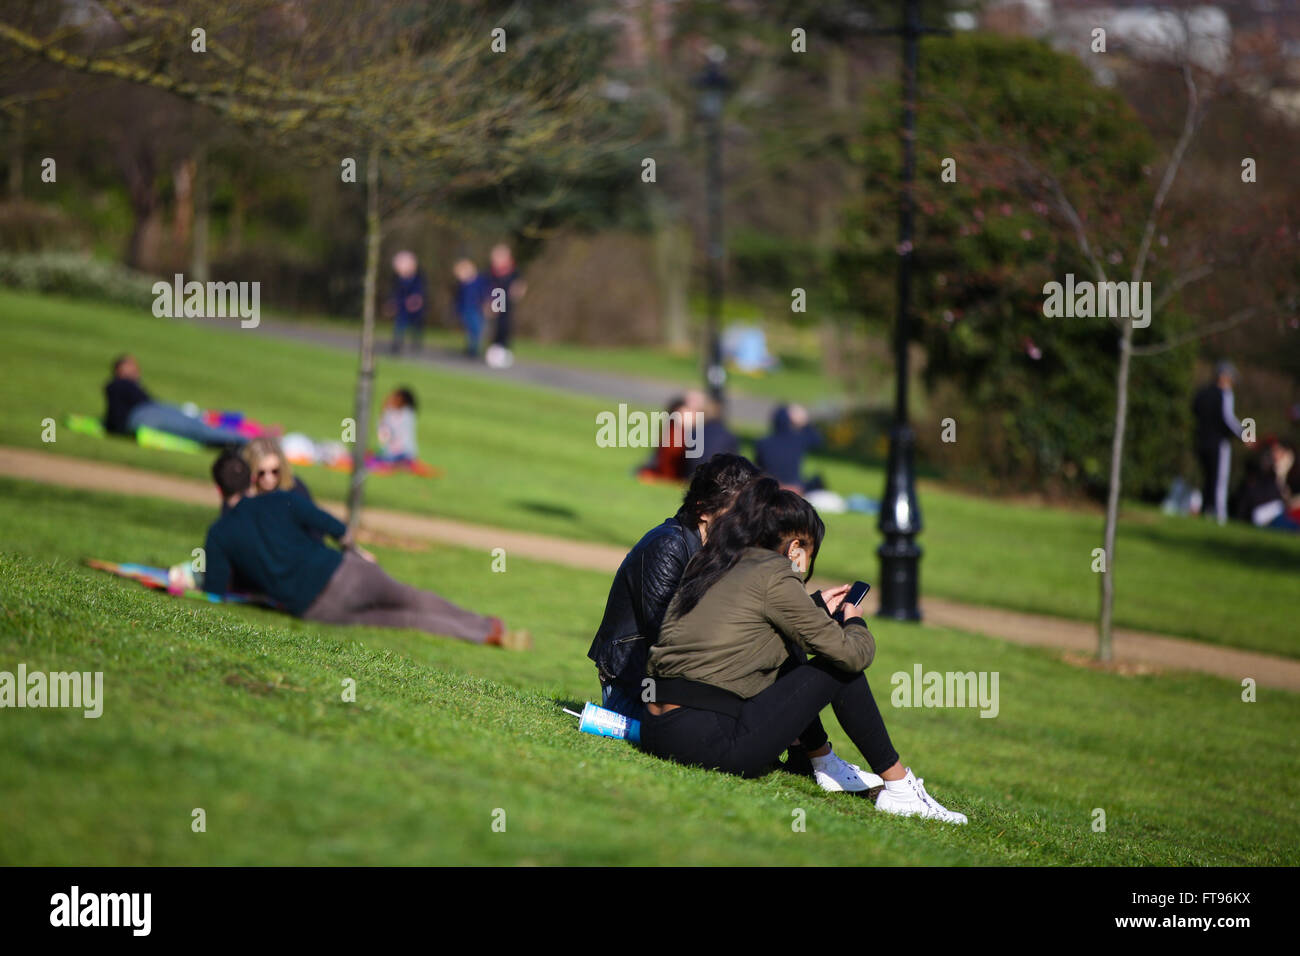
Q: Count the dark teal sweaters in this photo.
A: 1